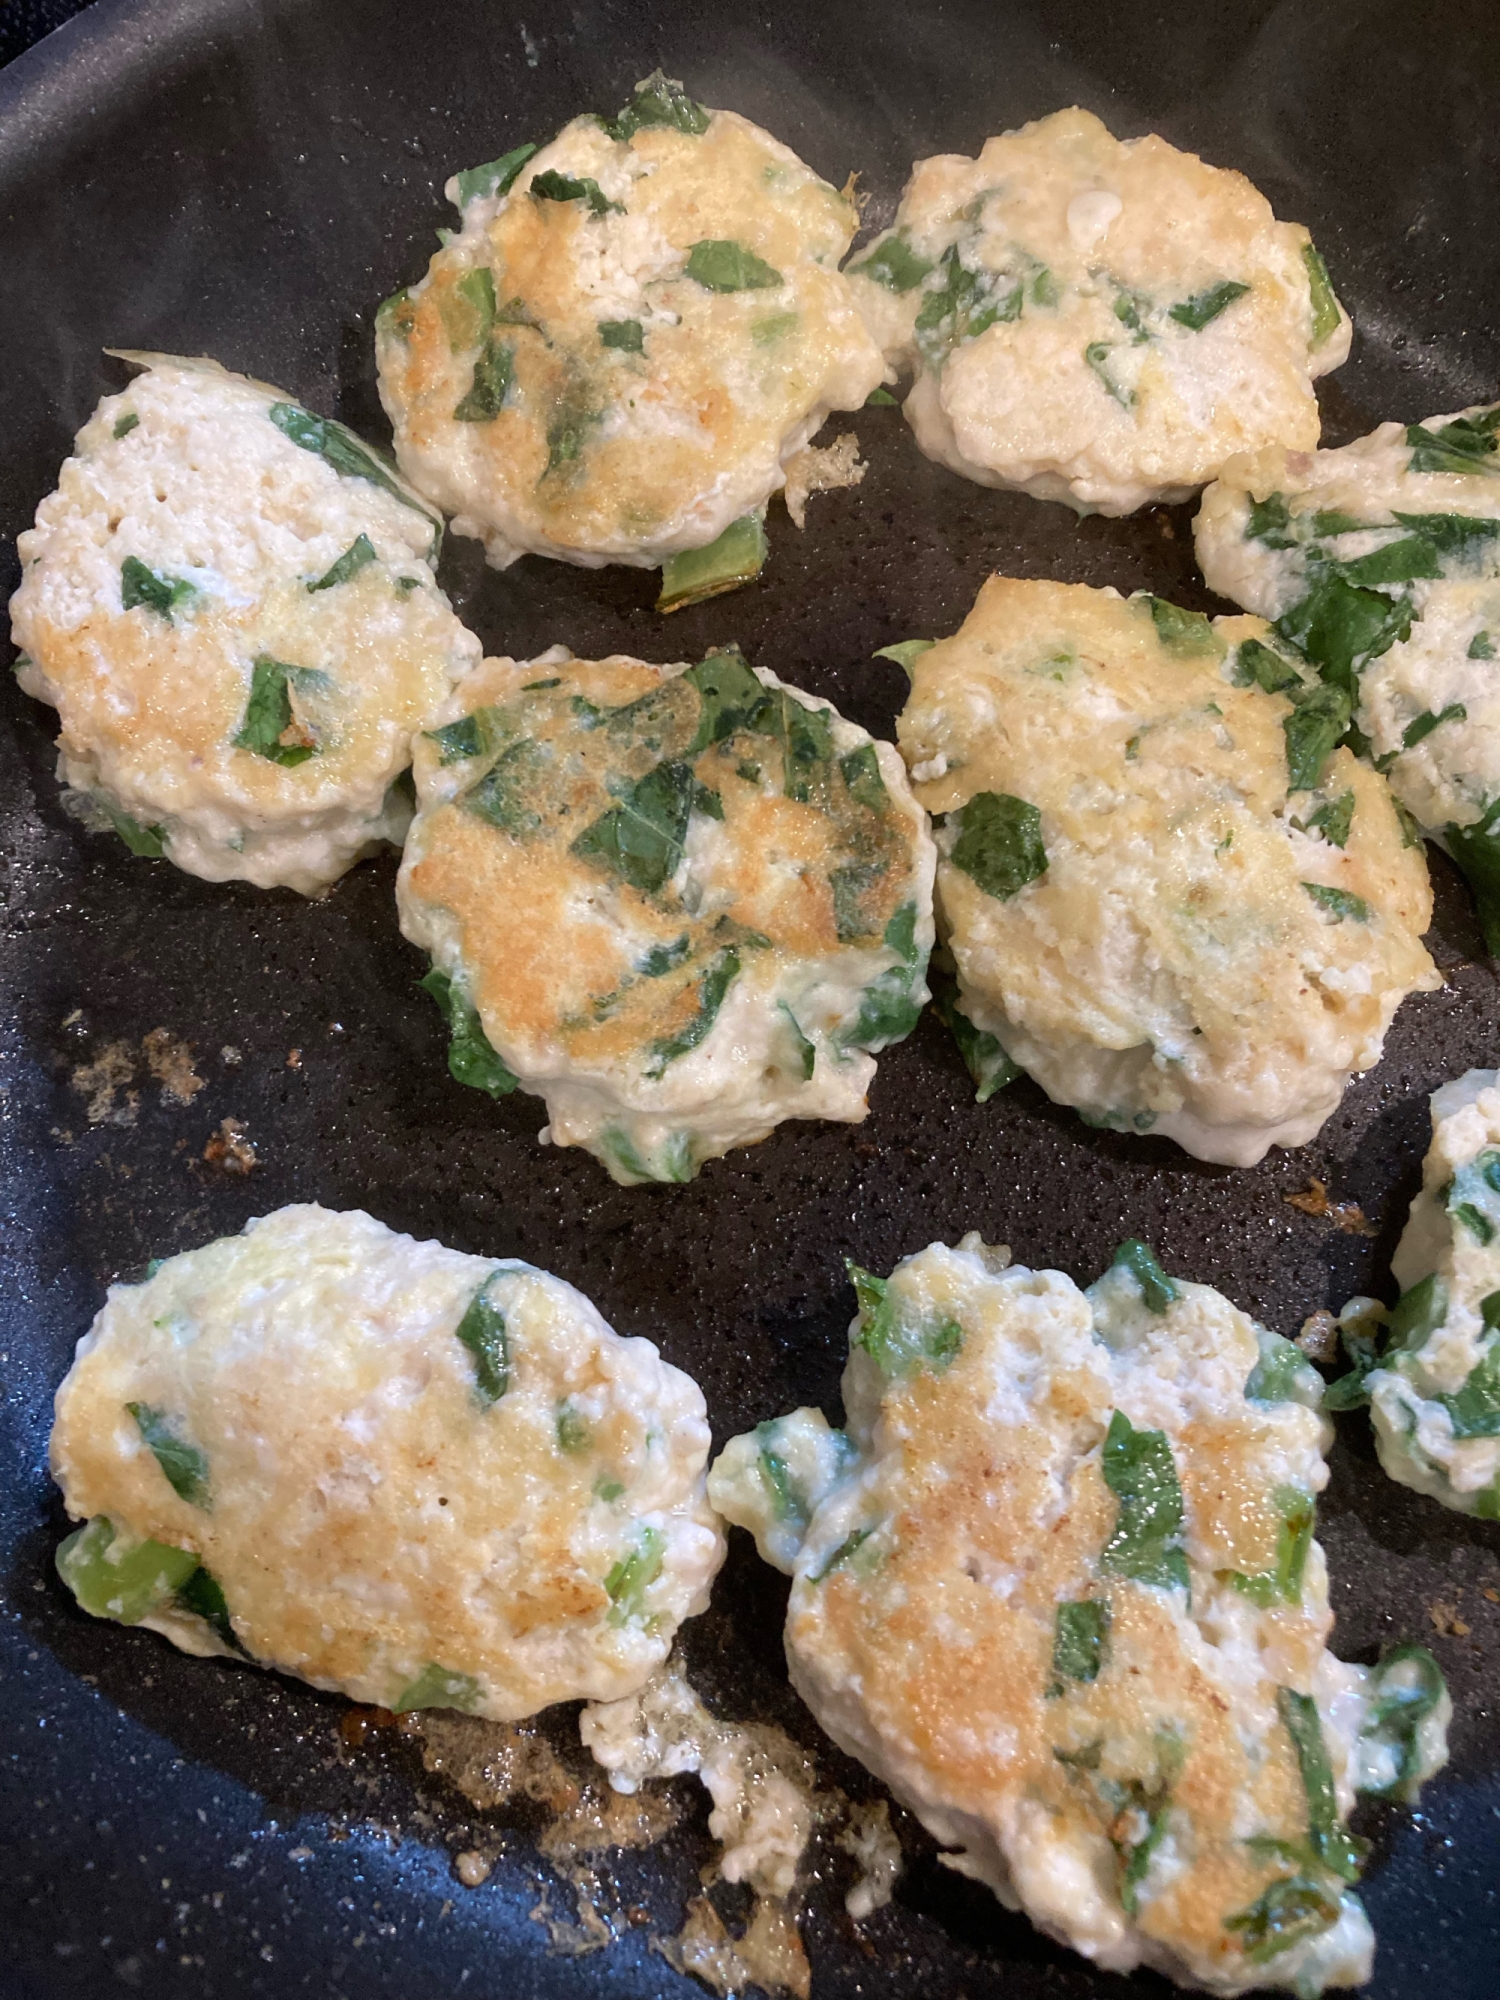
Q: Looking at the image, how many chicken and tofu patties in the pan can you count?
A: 9